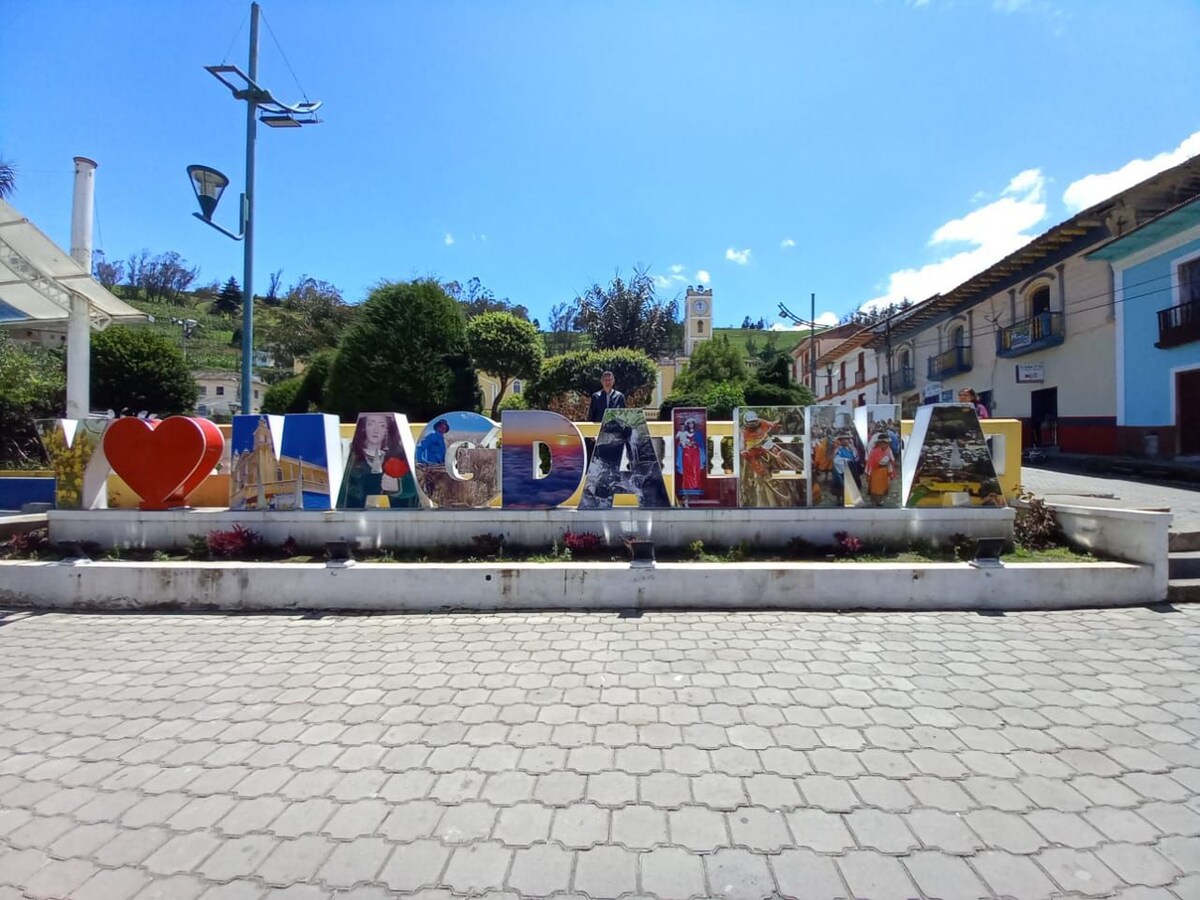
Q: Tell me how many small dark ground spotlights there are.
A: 4